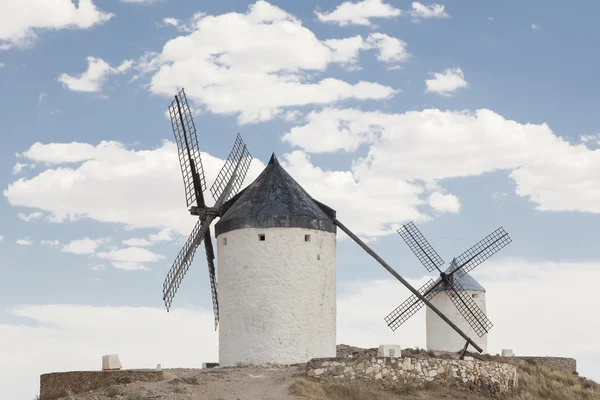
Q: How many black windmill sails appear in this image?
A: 8